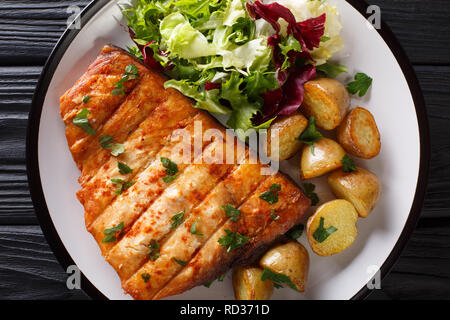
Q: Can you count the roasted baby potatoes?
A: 8